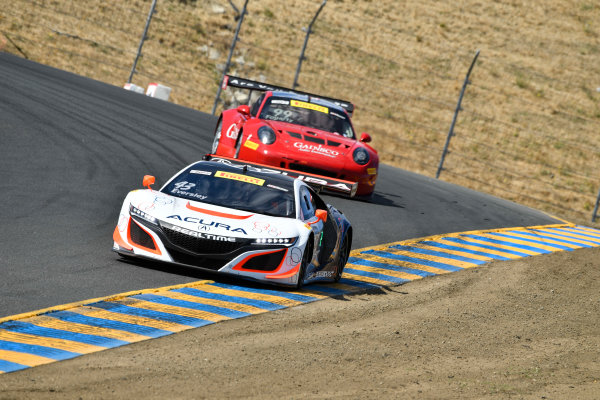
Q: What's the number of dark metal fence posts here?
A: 5